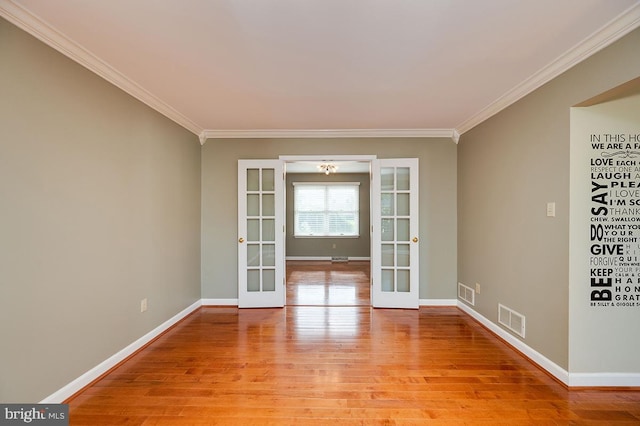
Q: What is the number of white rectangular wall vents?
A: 2